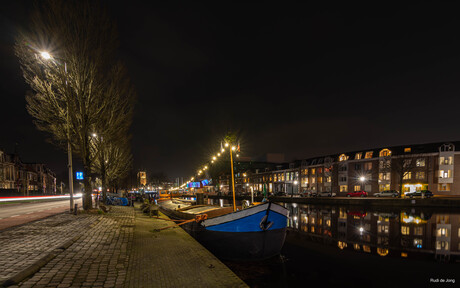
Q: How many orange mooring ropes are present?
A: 2